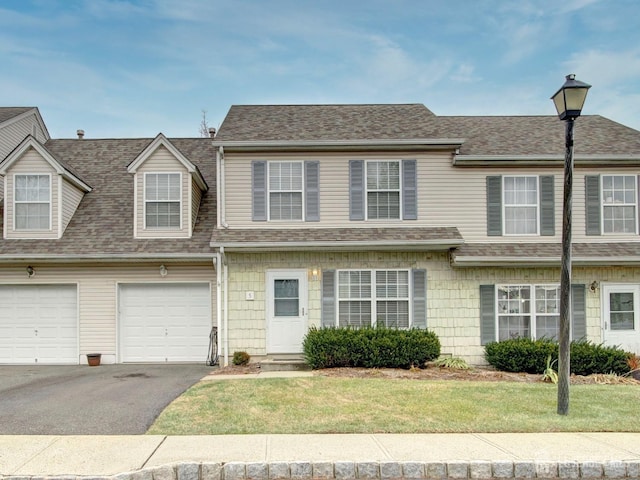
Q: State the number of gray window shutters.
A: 11